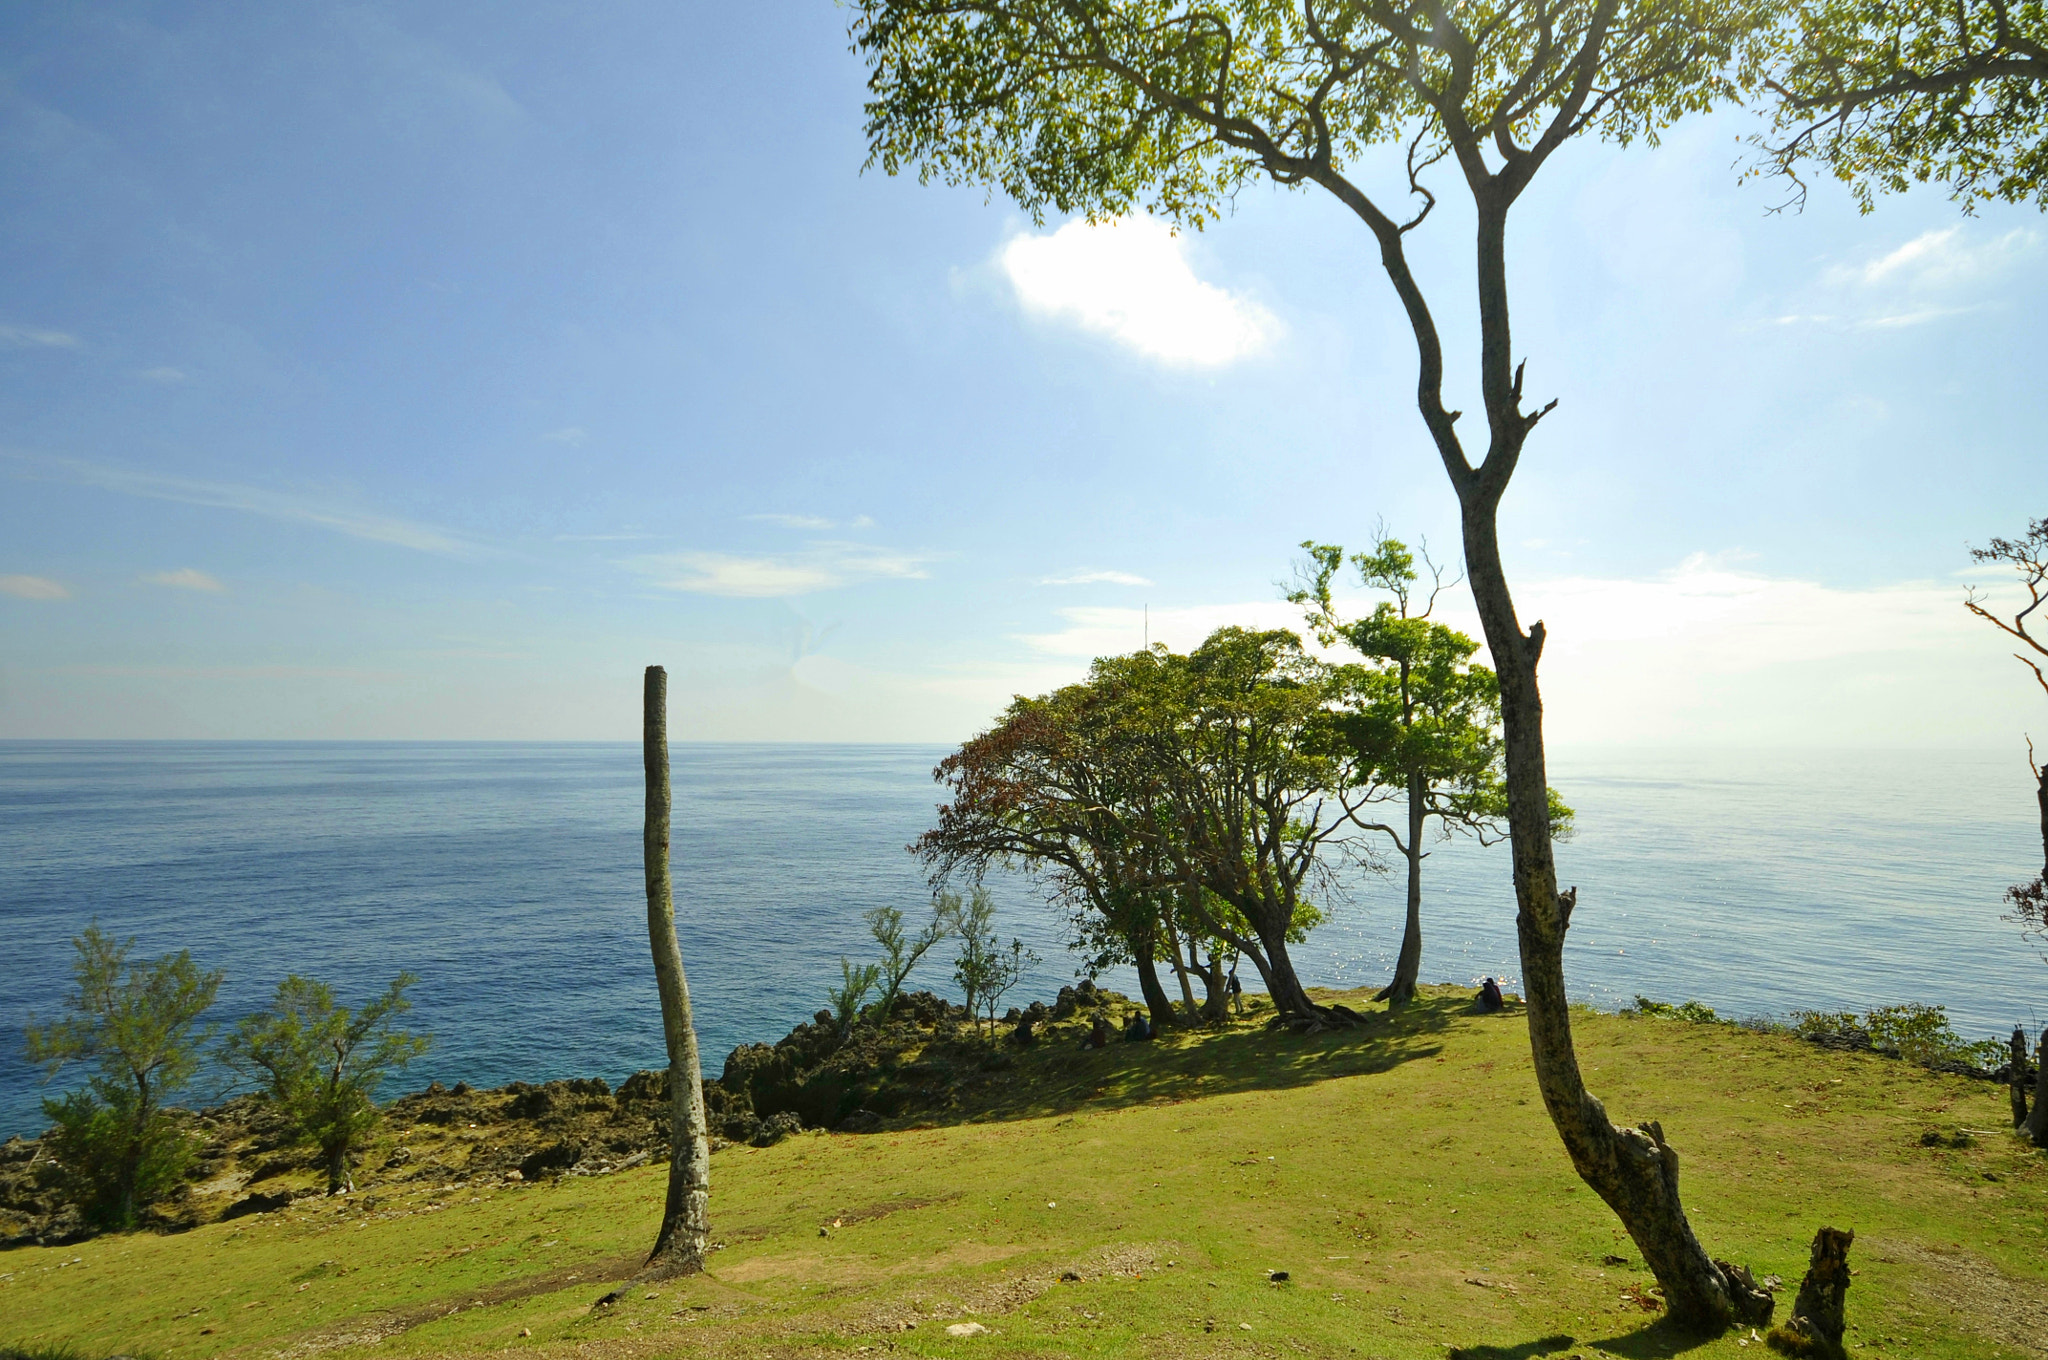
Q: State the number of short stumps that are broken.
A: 1